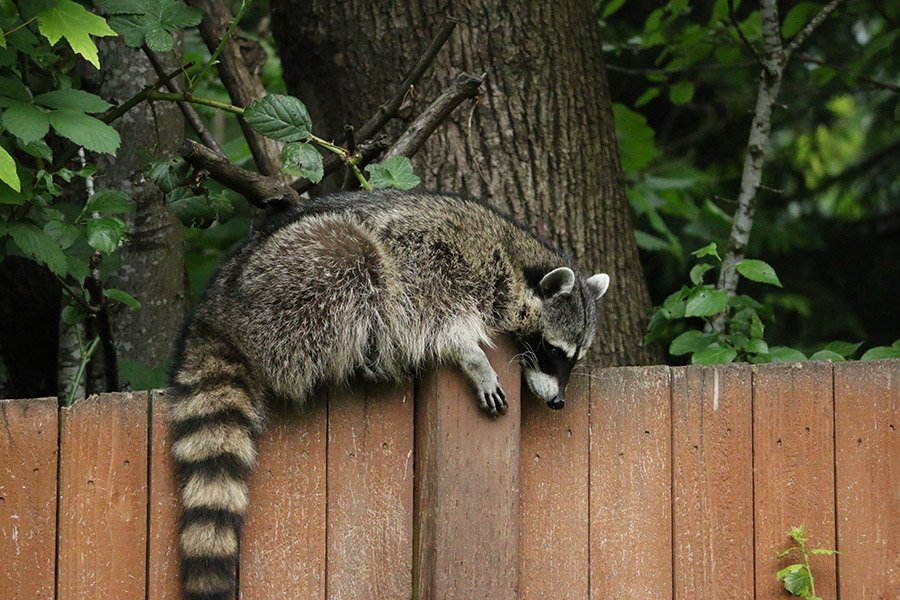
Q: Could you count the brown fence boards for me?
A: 11